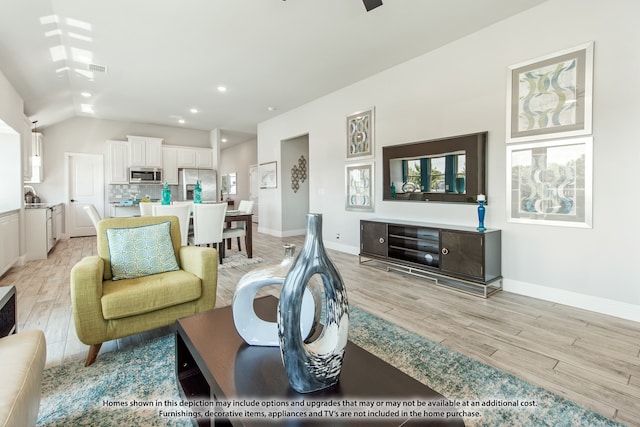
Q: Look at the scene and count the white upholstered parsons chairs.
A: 6